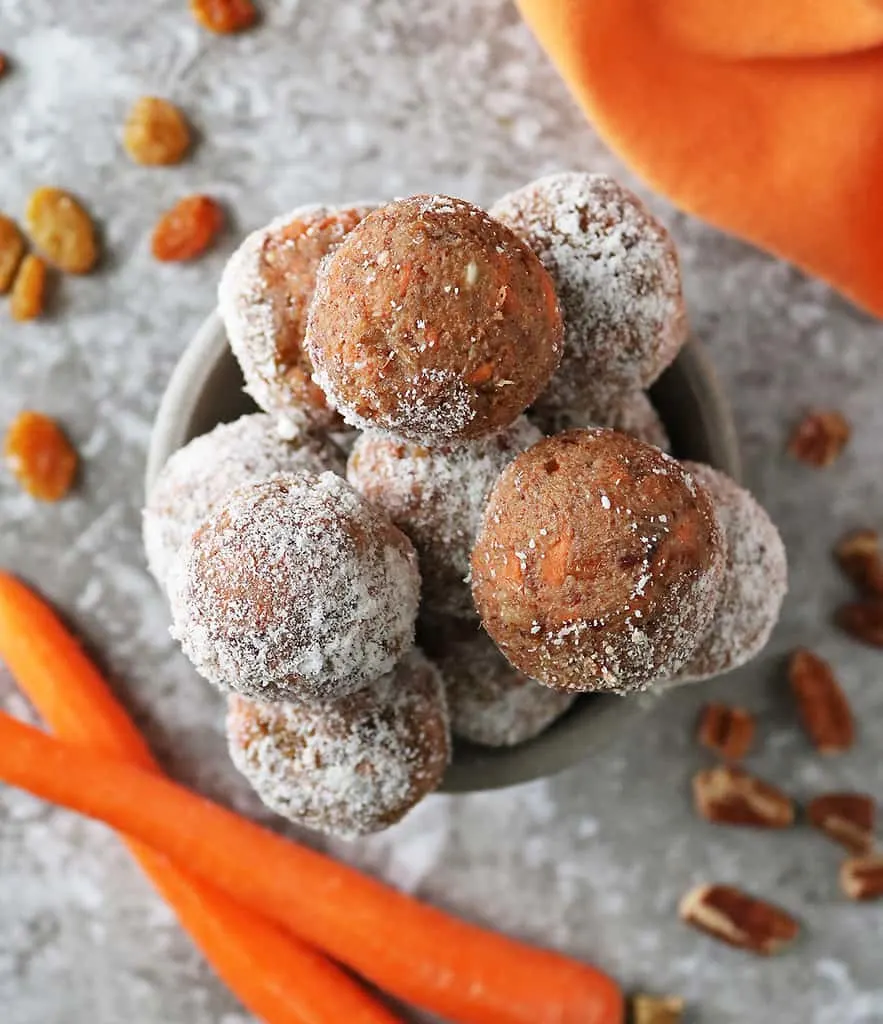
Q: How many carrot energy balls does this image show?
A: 11